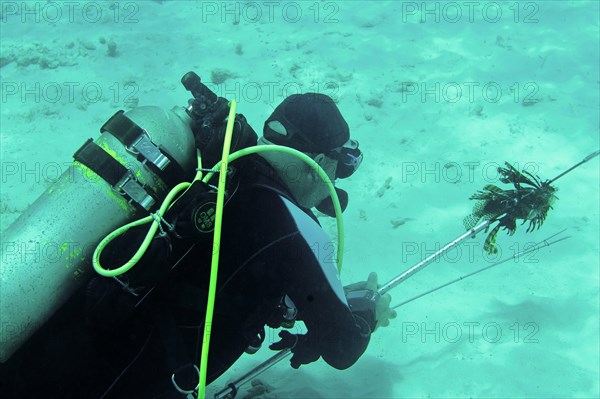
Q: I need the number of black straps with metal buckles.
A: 2